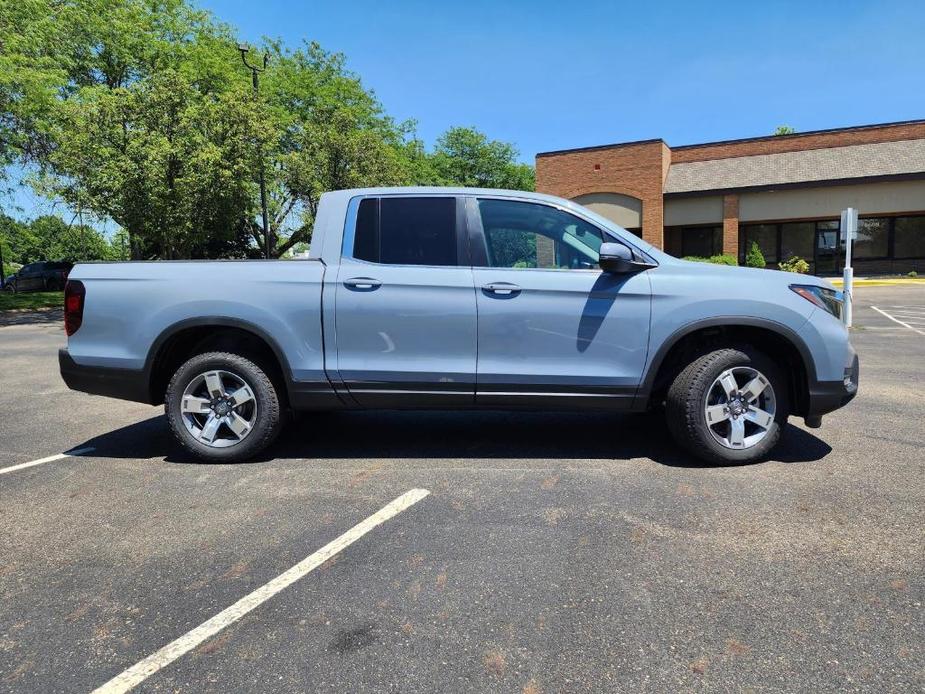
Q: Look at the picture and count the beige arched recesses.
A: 1